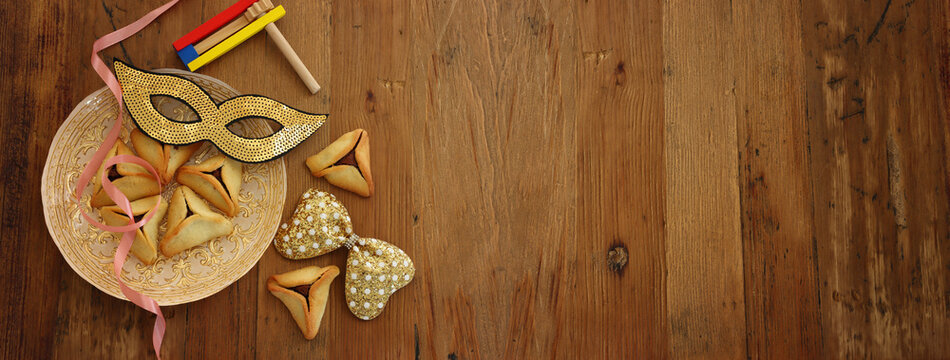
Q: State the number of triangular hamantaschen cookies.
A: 7